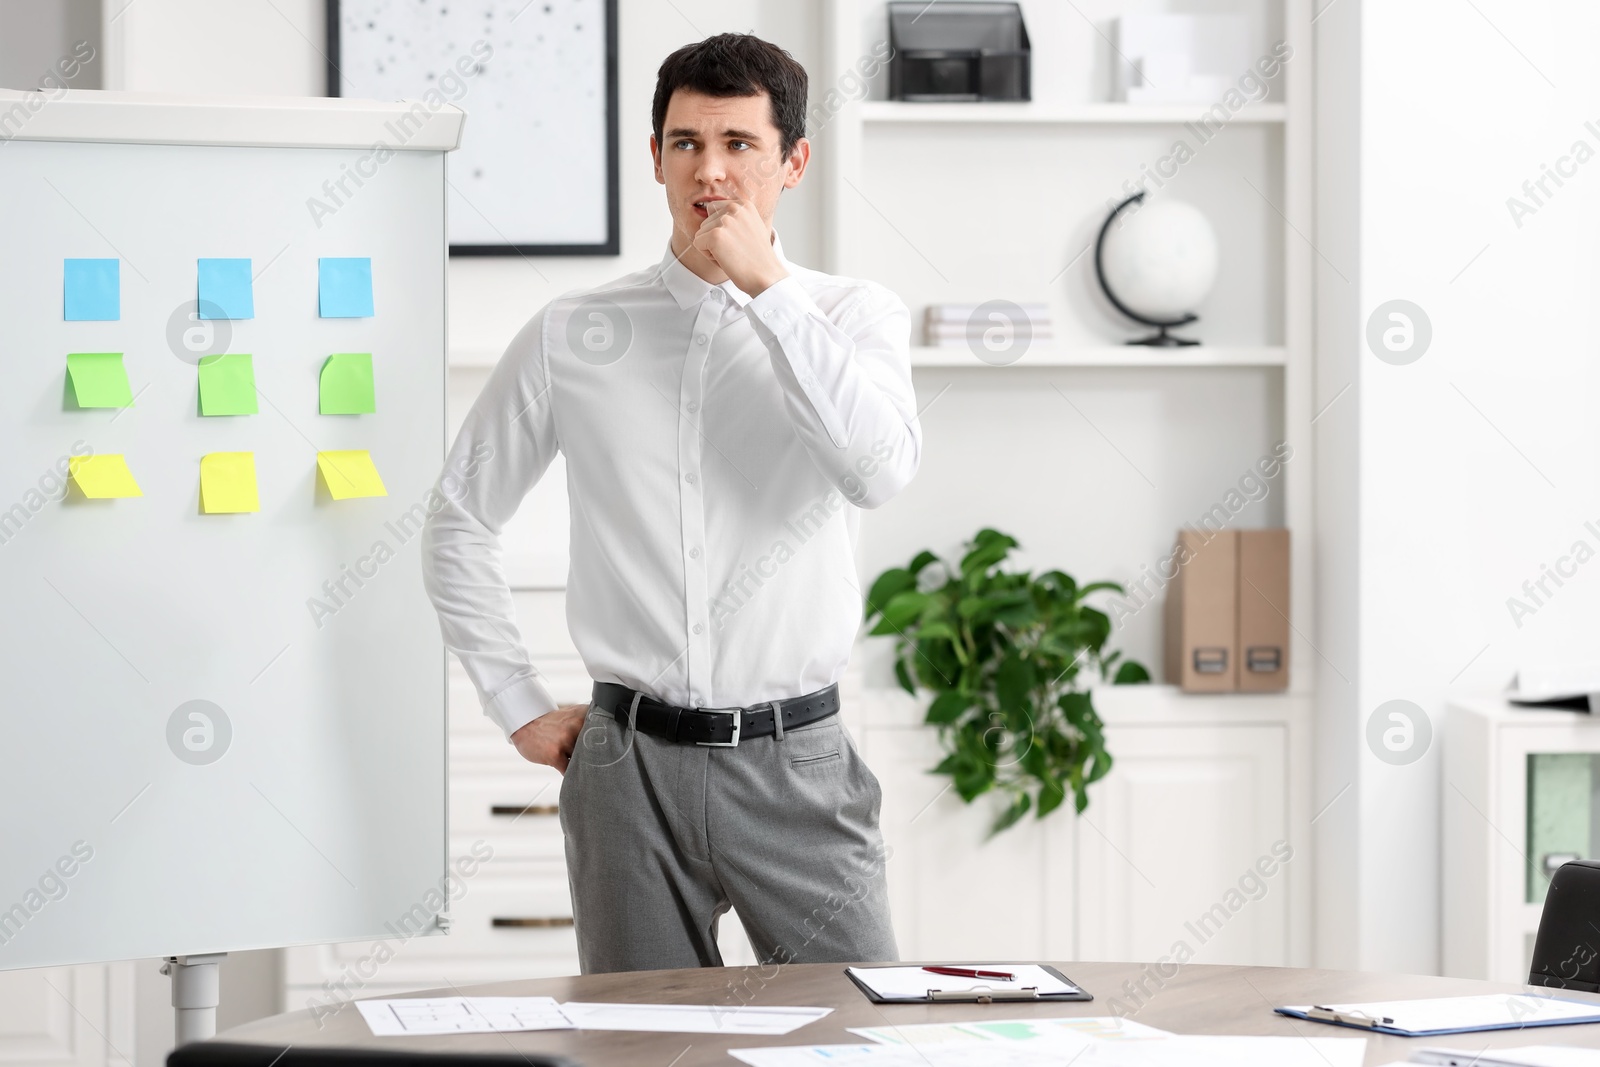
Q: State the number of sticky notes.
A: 9